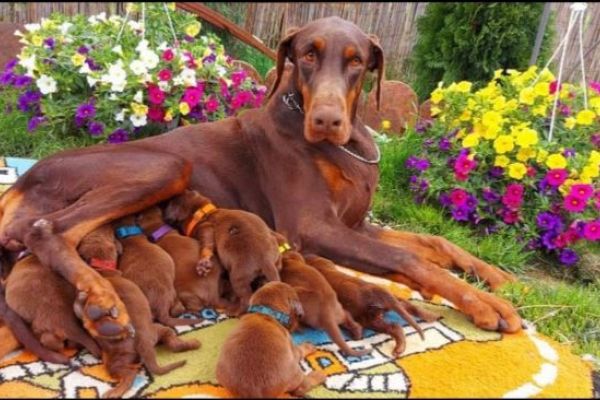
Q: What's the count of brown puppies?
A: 8